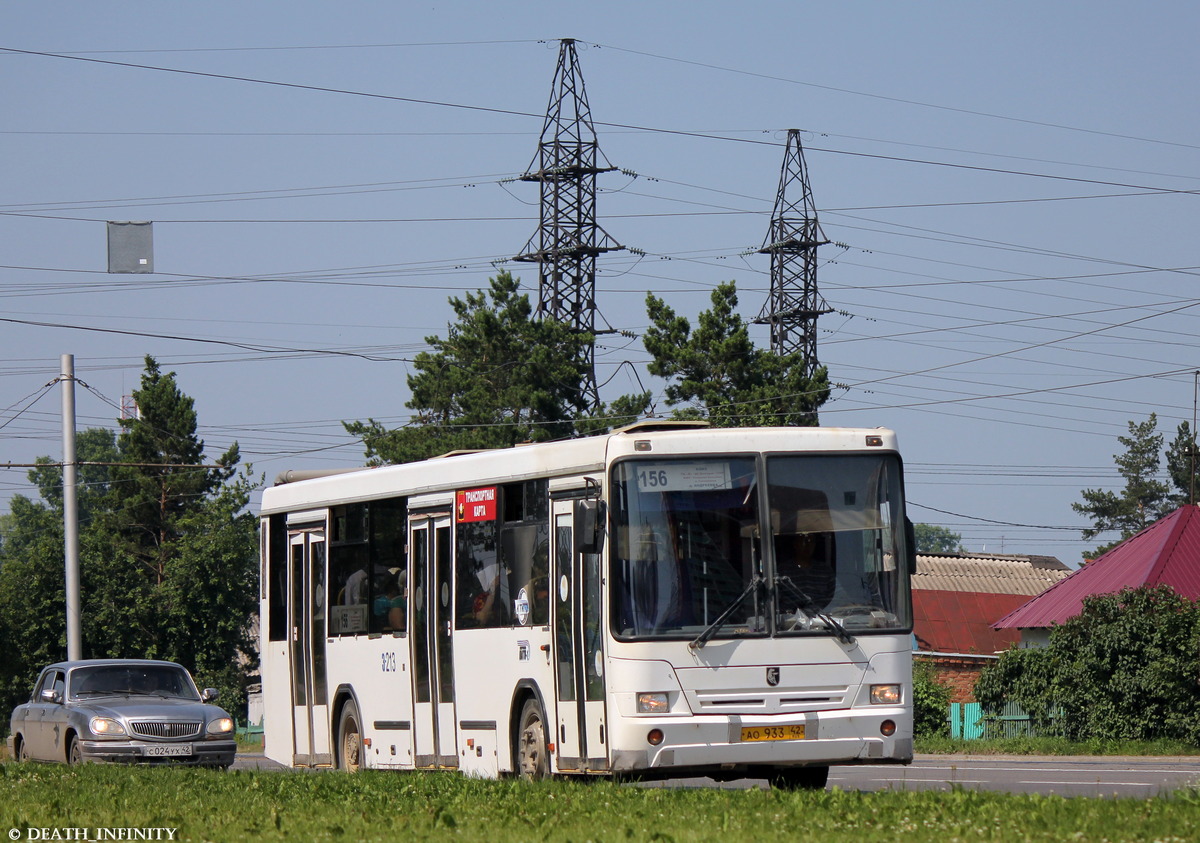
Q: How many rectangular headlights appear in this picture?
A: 2